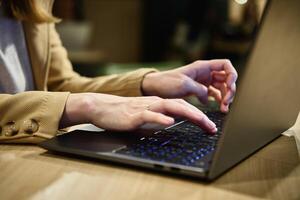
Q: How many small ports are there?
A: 2